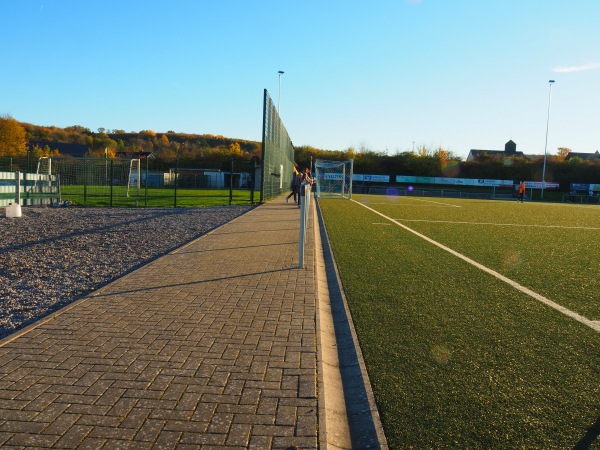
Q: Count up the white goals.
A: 2